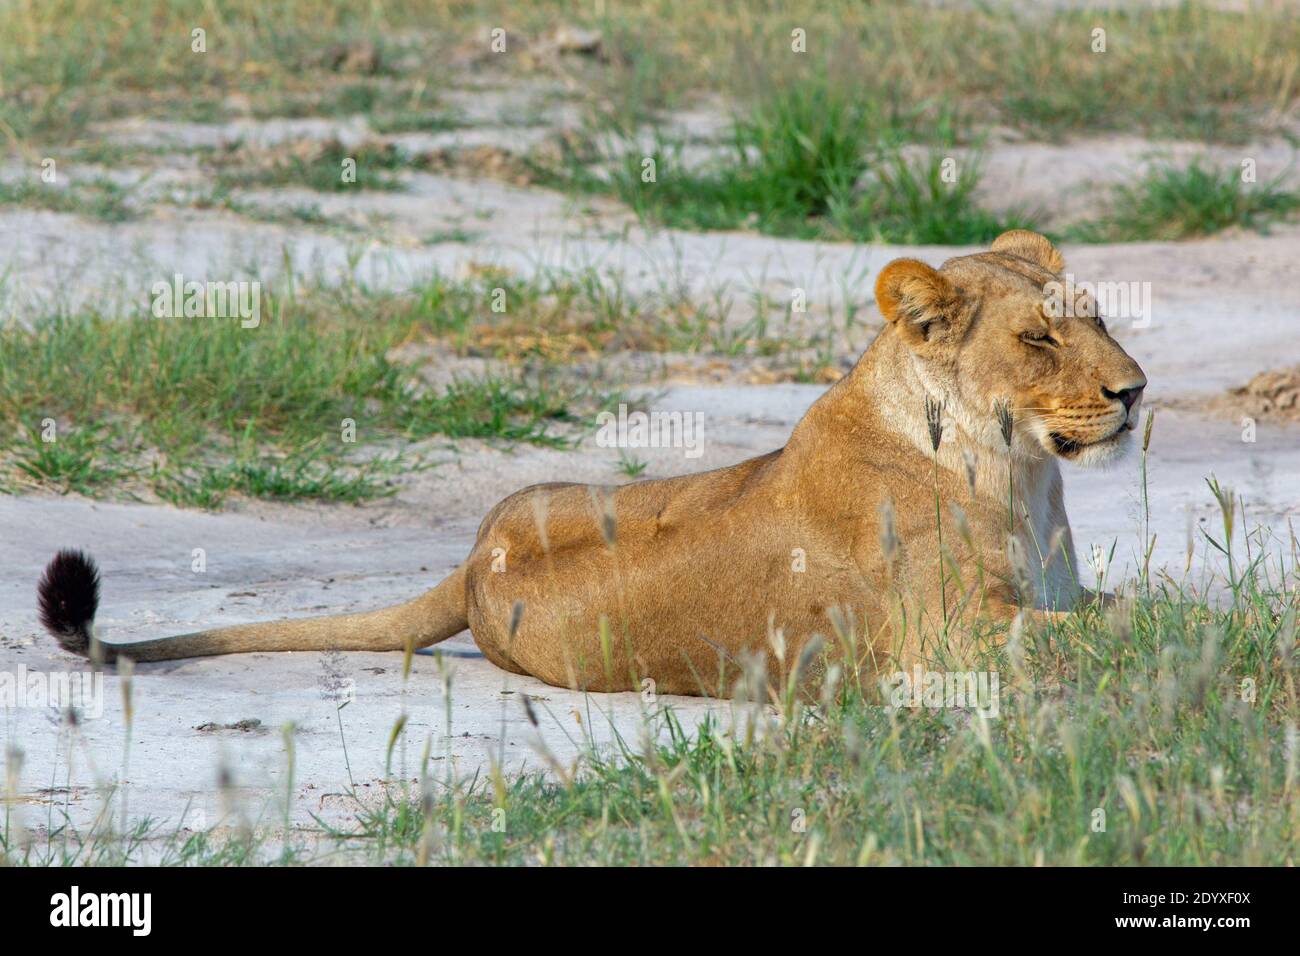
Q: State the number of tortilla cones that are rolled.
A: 0